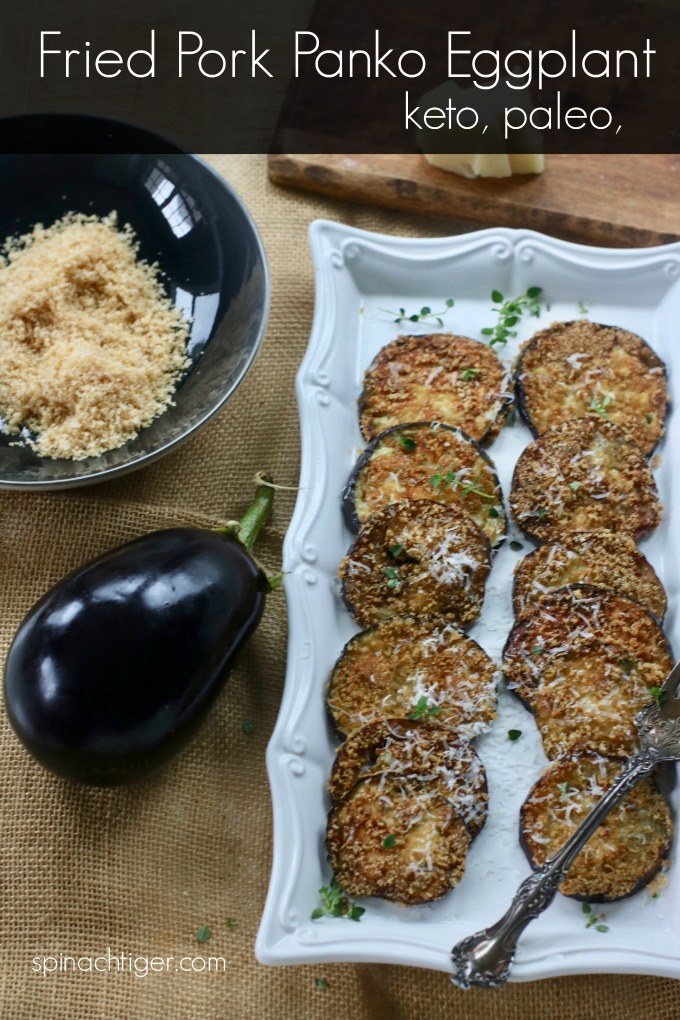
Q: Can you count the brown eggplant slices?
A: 12